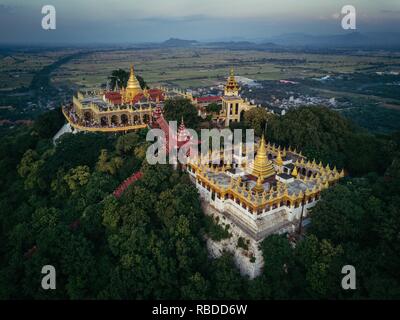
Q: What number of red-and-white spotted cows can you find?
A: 0